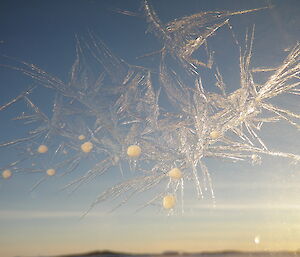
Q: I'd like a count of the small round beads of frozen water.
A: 9